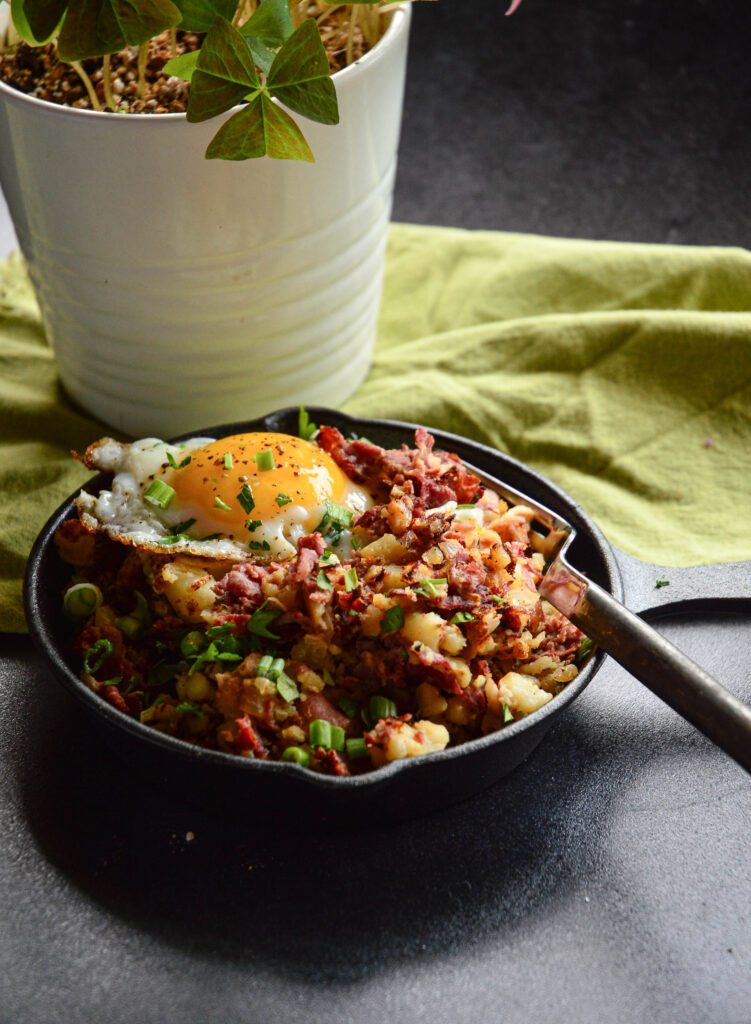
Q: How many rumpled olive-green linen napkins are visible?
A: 1